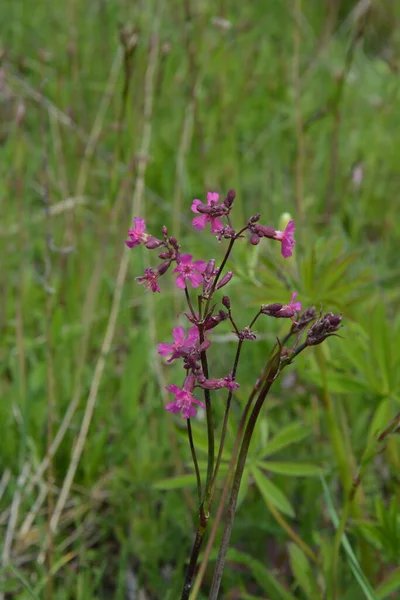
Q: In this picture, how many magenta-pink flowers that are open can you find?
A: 9